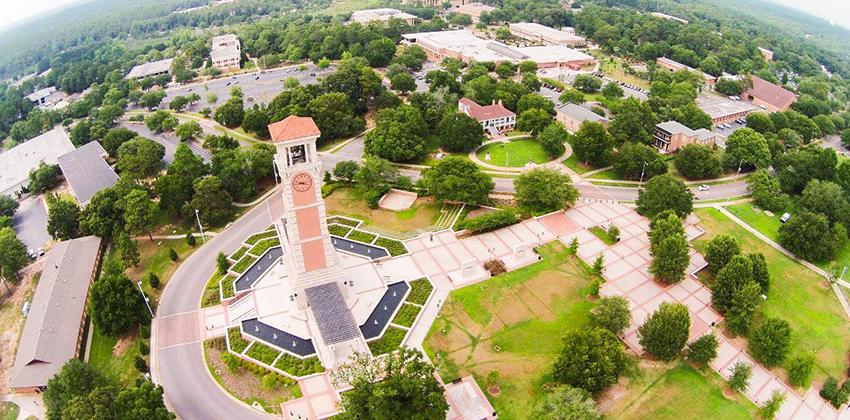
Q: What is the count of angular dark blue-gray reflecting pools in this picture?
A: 4